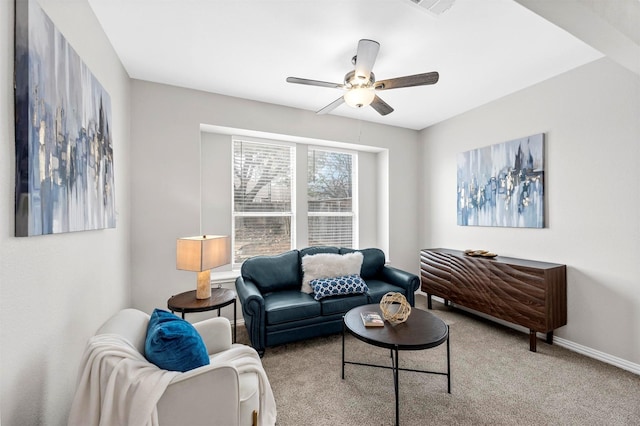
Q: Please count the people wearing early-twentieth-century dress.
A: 0